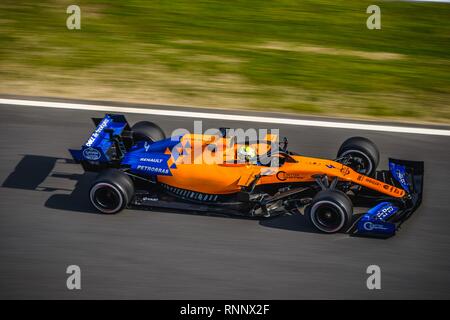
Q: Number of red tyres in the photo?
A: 0